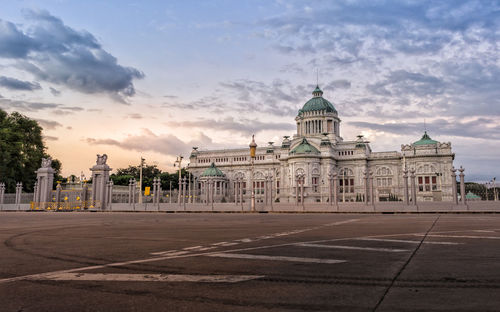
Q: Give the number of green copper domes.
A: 4